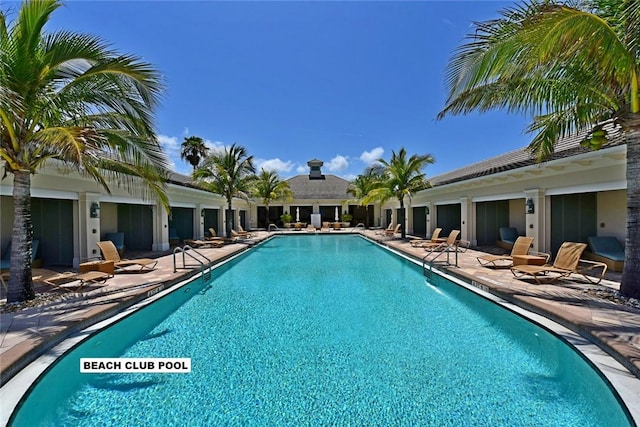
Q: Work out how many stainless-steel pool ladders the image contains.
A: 2